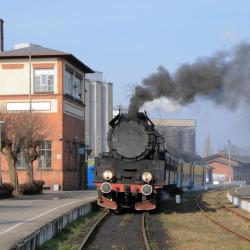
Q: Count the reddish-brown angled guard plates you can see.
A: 2